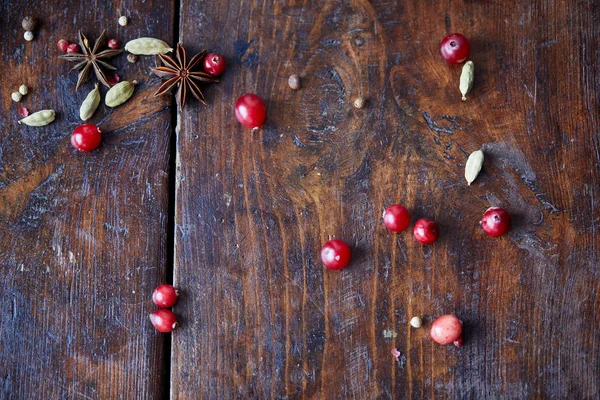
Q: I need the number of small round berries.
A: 11